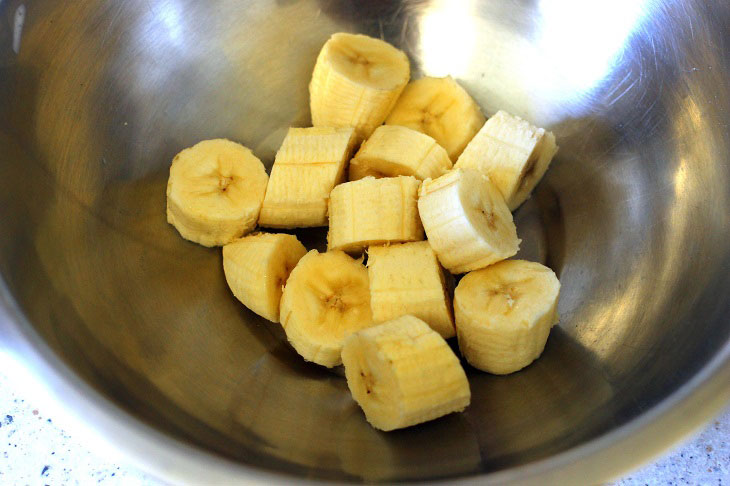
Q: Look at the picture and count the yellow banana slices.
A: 13